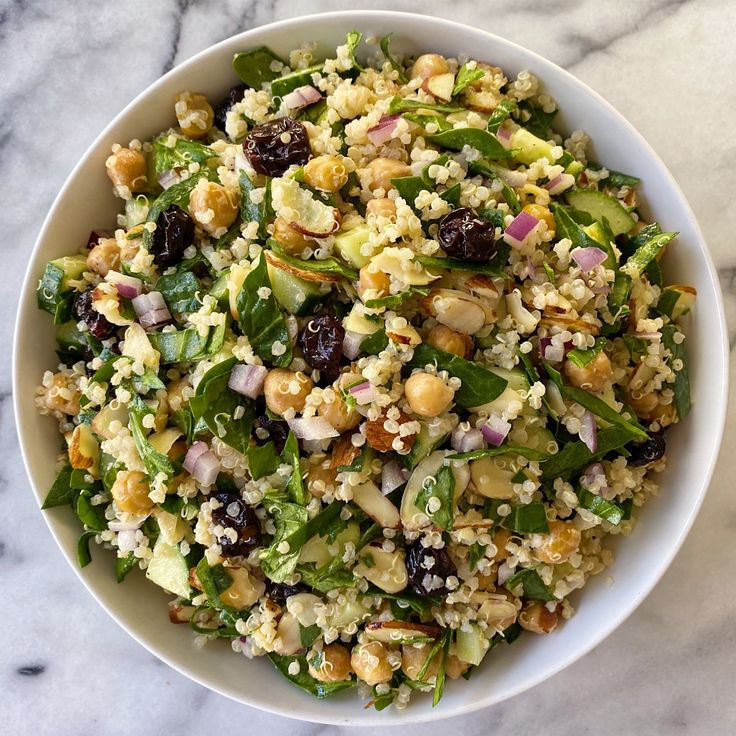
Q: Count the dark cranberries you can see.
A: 11